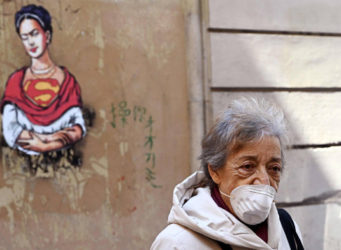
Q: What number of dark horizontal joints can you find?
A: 4